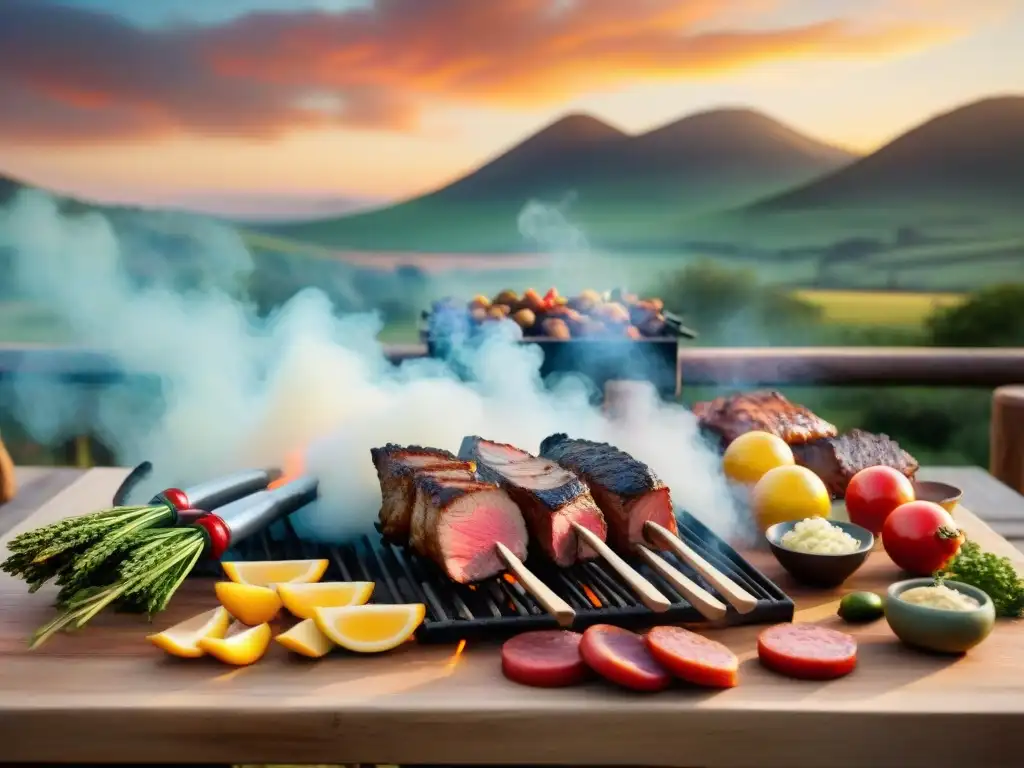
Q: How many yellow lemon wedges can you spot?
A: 7